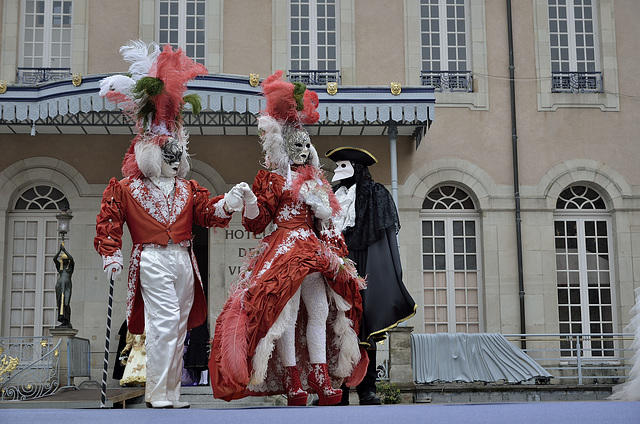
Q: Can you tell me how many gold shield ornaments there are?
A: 5